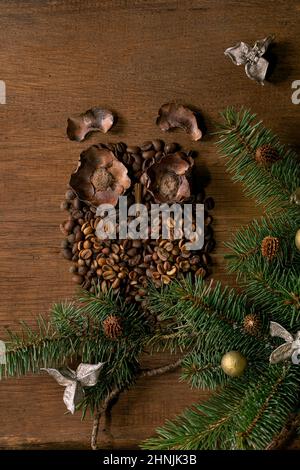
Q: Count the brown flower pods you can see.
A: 2